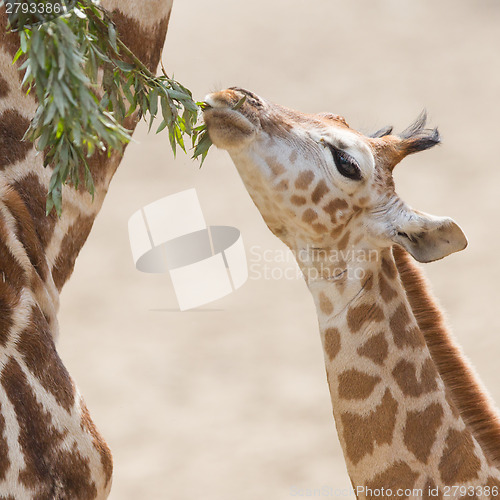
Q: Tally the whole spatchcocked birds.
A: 0